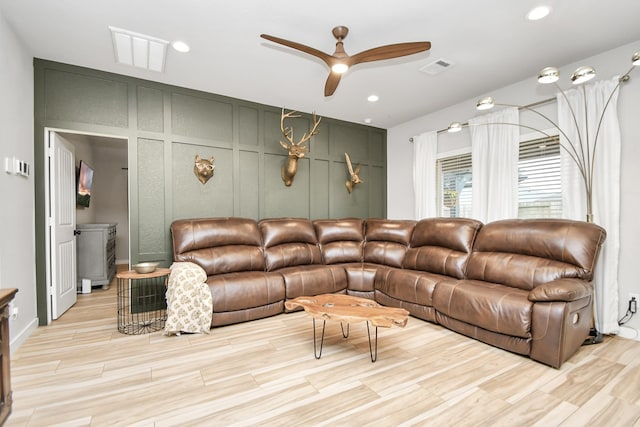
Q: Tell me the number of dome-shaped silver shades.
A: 5